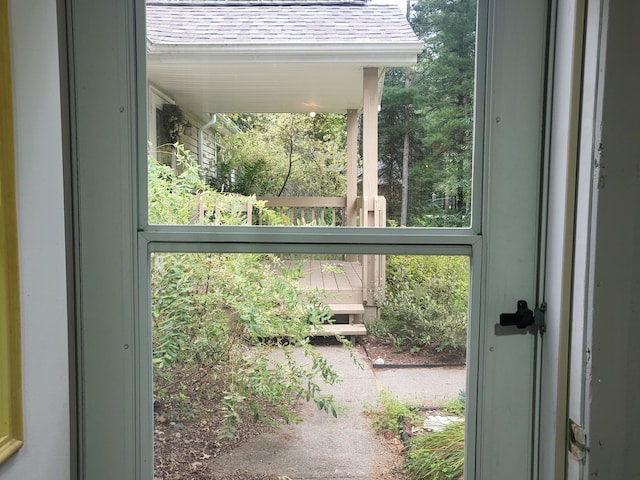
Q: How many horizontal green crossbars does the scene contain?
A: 1